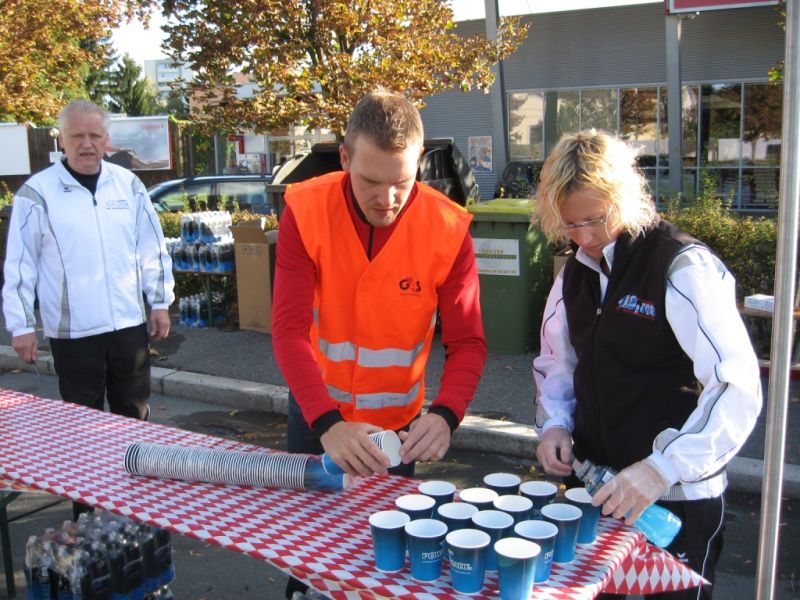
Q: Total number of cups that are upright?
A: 15